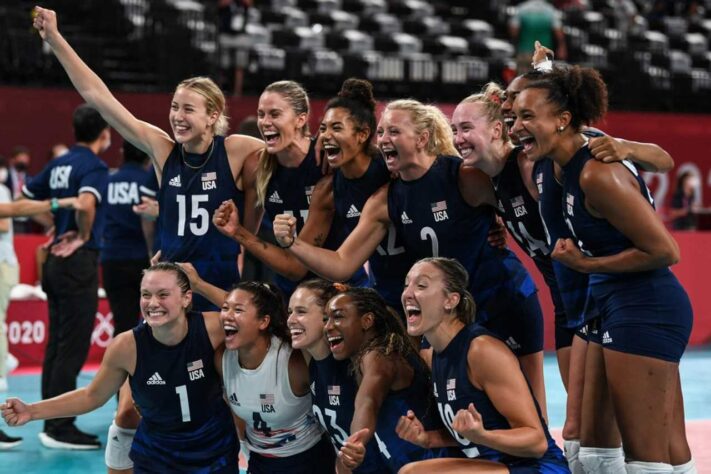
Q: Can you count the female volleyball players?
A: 12